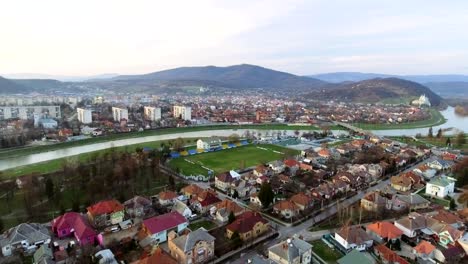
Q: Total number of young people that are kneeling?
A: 0